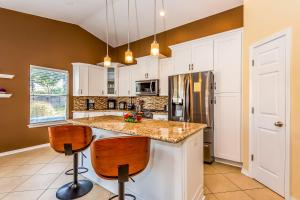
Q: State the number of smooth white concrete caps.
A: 0